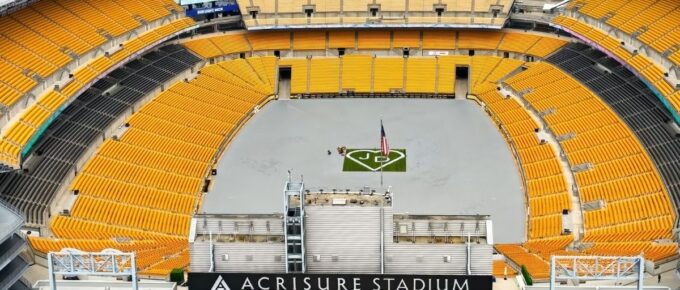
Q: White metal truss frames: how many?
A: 2